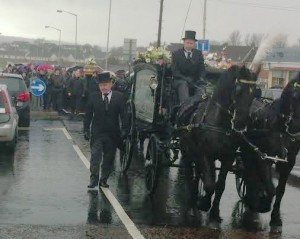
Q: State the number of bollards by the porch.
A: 0